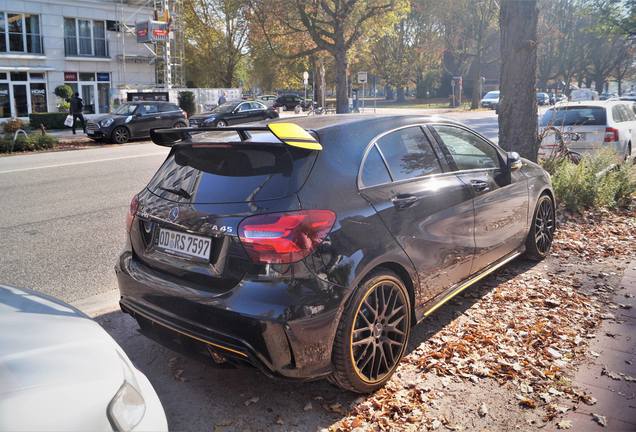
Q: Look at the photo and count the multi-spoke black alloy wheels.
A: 2